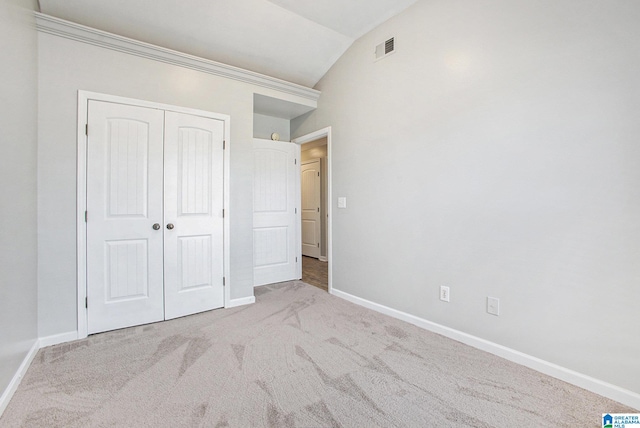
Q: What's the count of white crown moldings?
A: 1